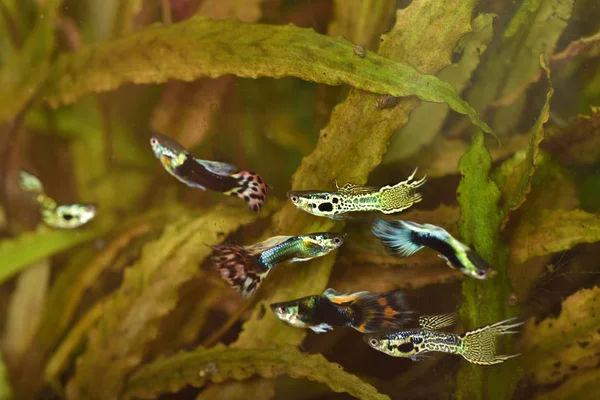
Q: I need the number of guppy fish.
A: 7